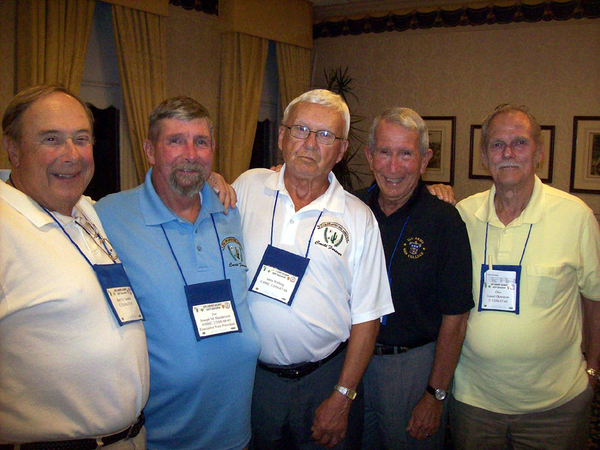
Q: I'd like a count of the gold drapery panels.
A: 4